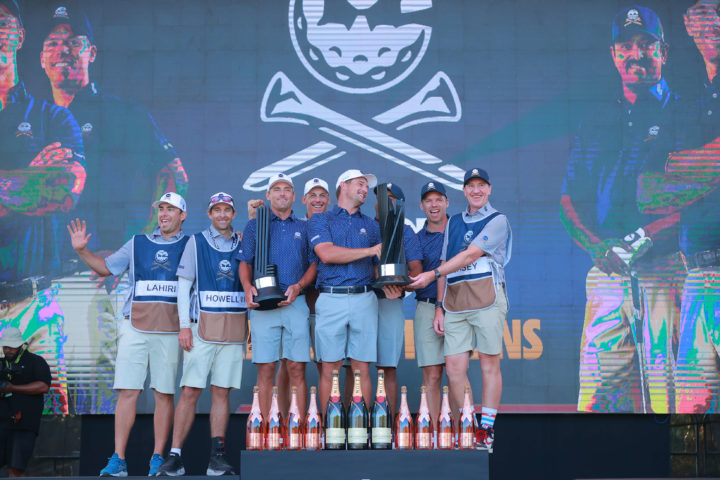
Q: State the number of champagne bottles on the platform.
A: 11